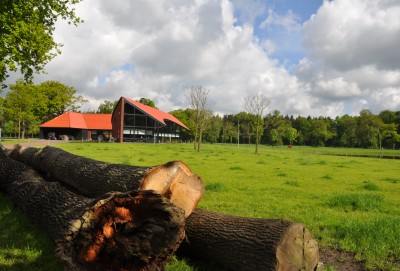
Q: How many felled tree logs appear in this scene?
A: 3